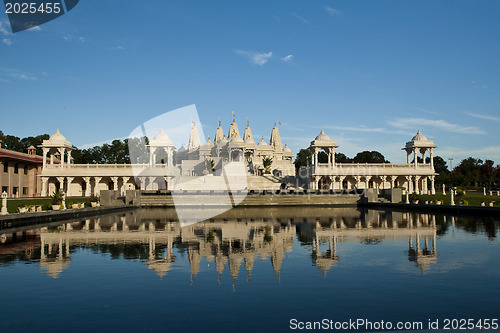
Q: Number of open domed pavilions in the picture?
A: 4